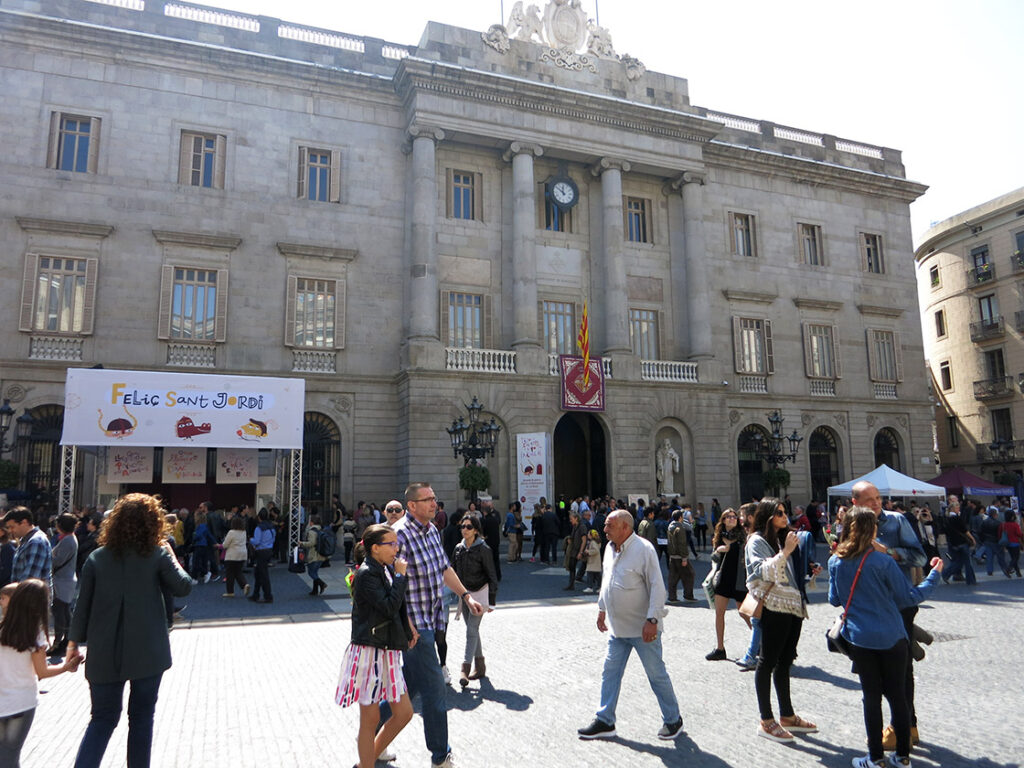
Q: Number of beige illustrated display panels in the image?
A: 3